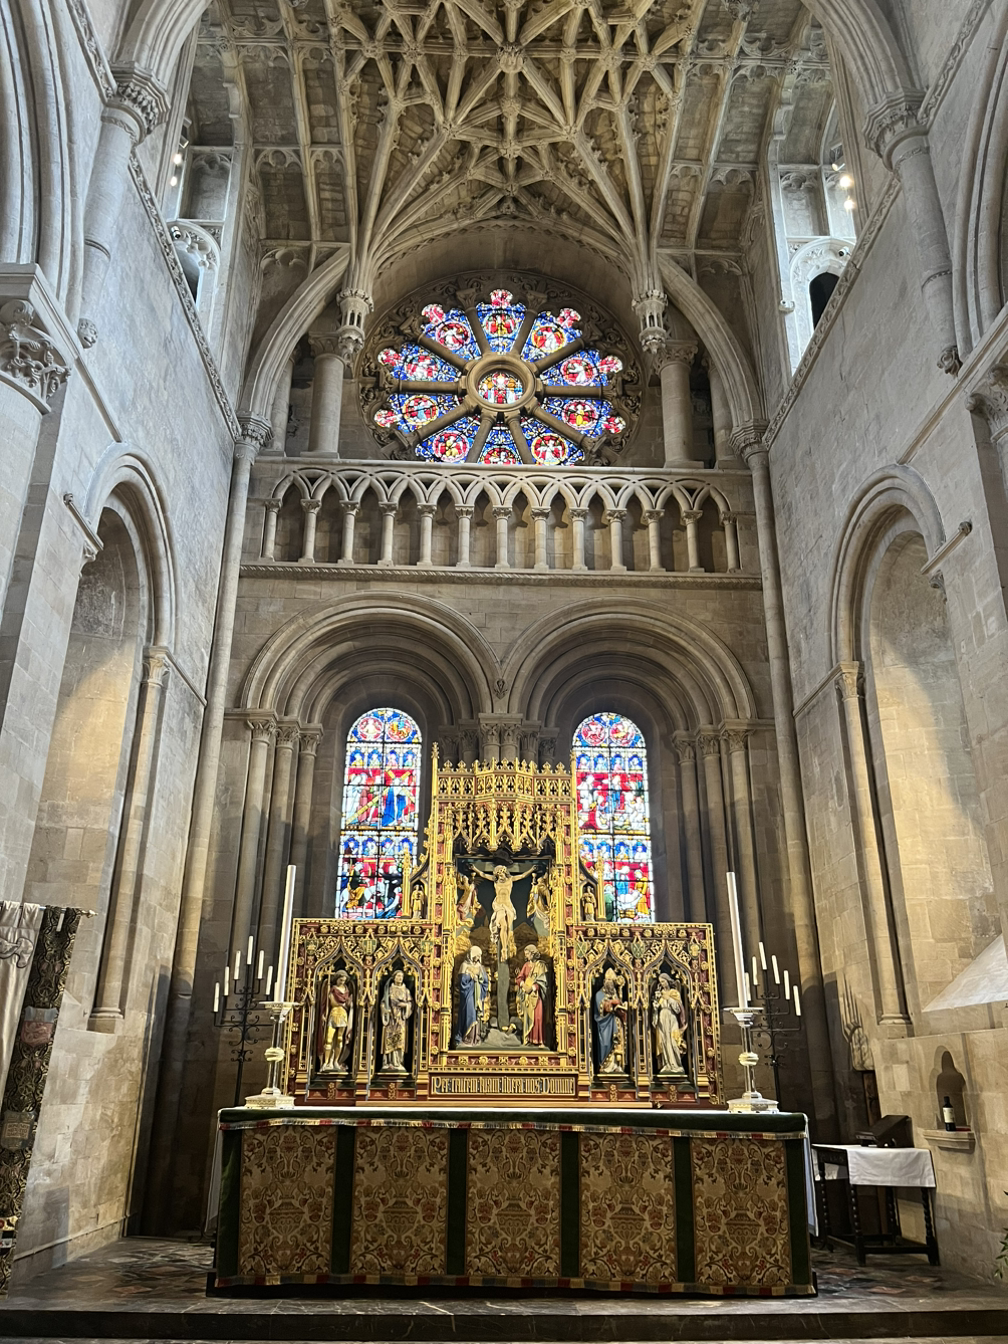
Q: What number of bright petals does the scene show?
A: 10